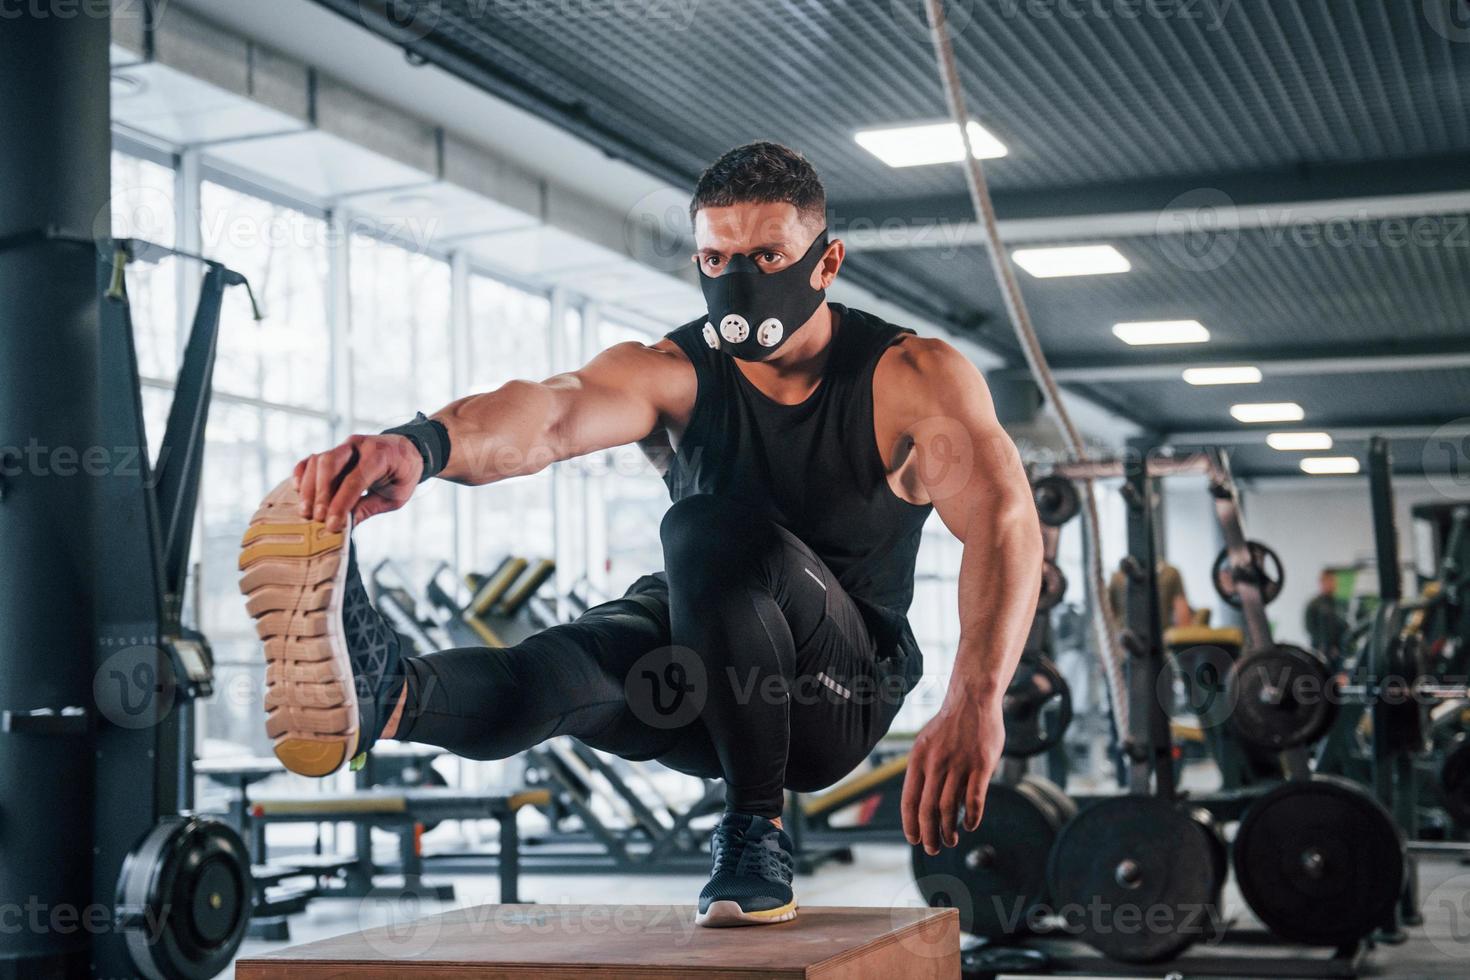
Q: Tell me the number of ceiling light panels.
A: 7